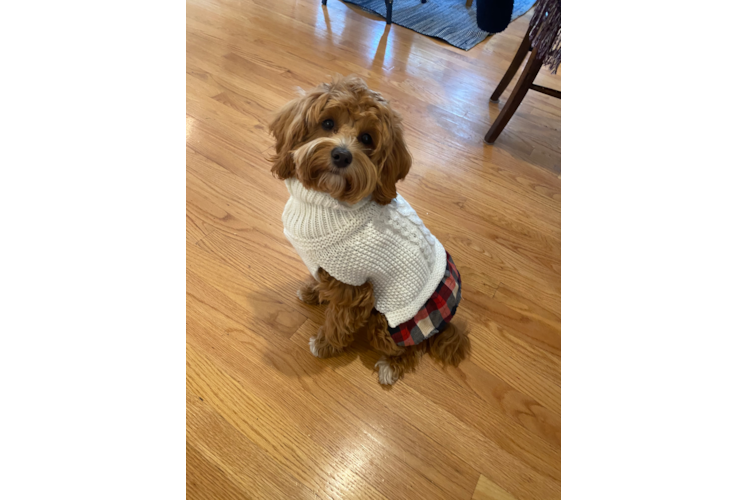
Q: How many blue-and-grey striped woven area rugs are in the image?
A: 1